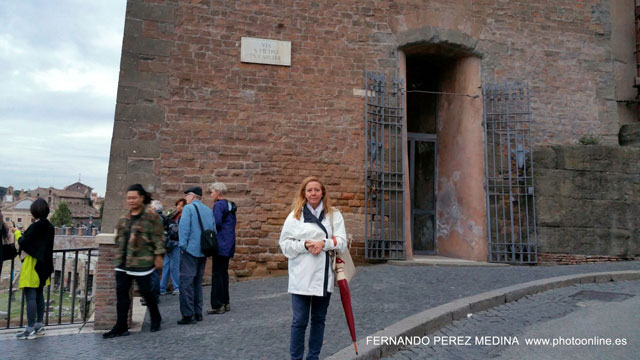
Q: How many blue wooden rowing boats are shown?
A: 0